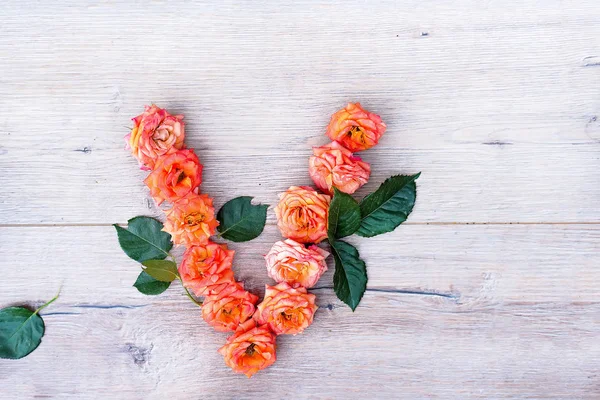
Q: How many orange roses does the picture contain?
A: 11